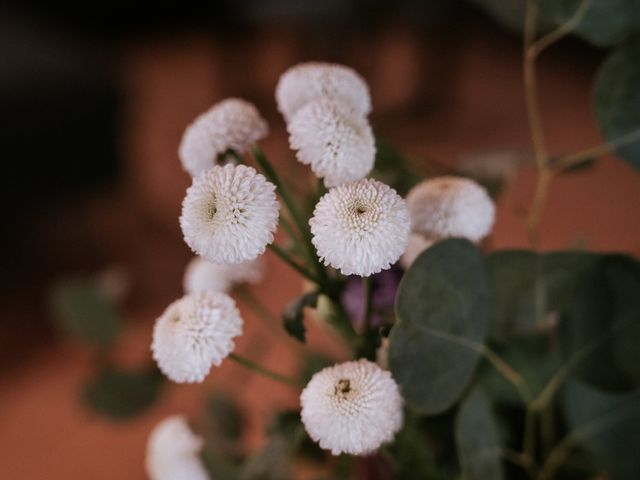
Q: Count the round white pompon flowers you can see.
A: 10